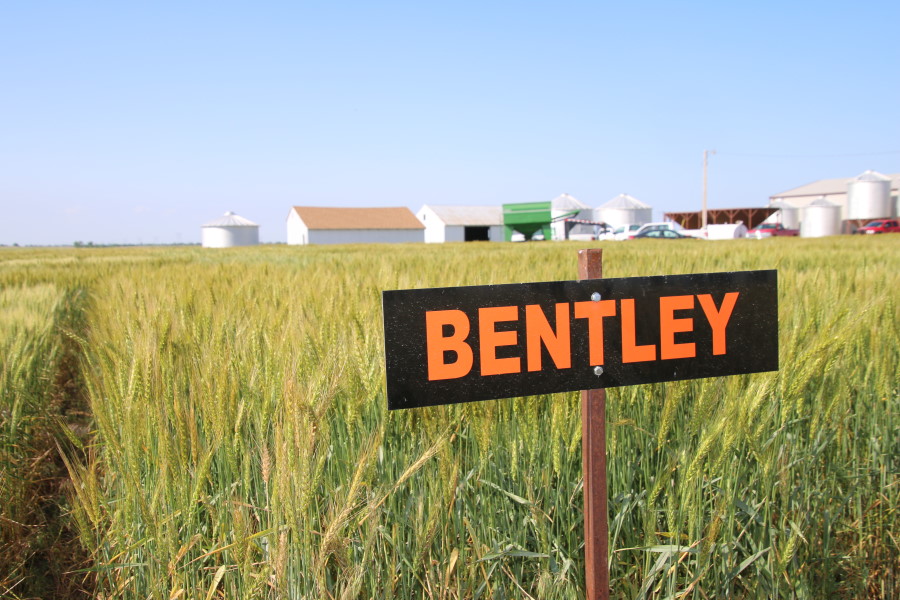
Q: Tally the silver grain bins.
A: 6